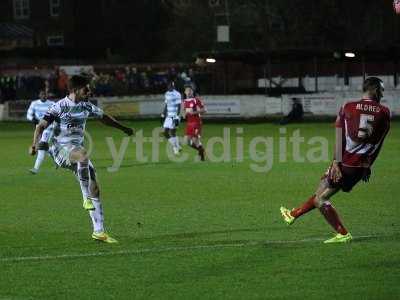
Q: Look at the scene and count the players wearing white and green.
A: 3